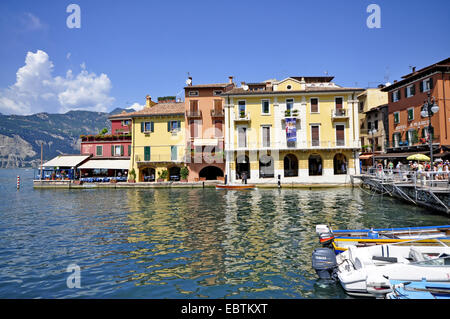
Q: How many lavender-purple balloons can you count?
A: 0